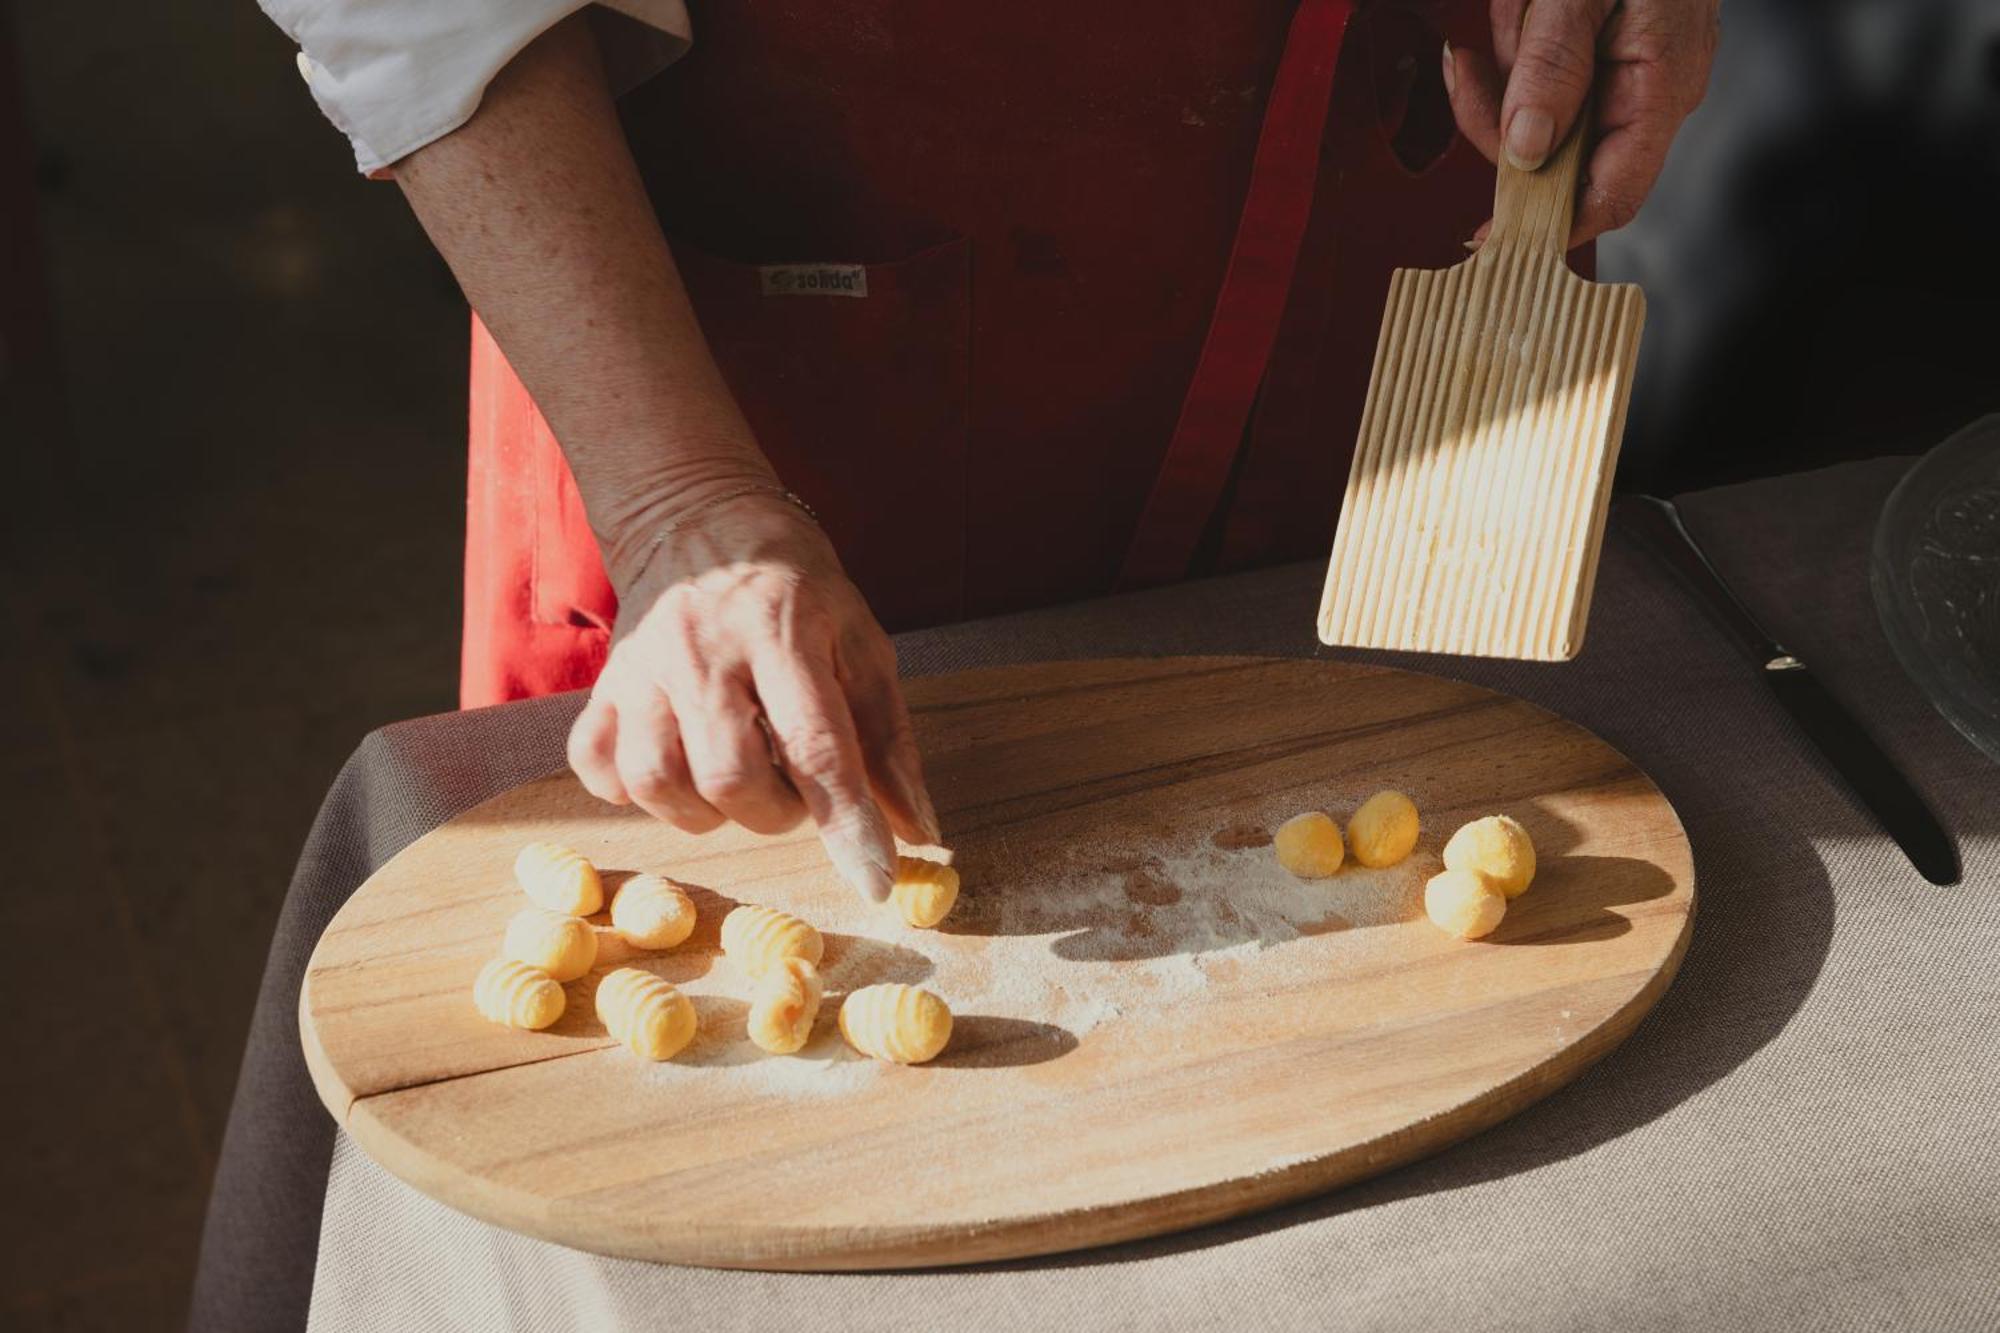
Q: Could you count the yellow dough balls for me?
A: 13